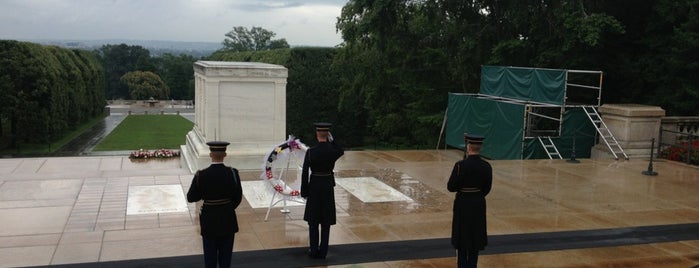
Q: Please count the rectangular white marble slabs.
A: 3